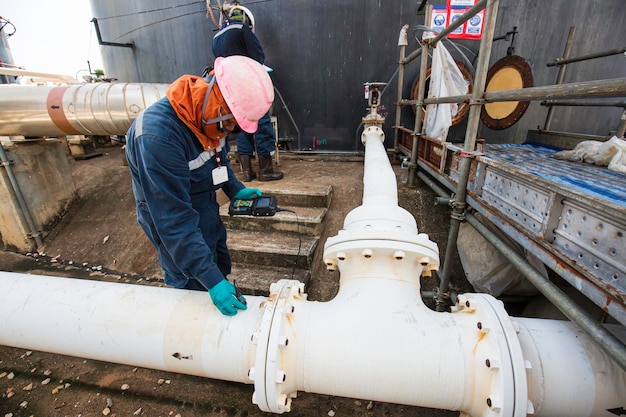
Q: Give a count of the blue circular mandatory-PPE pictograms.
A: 3